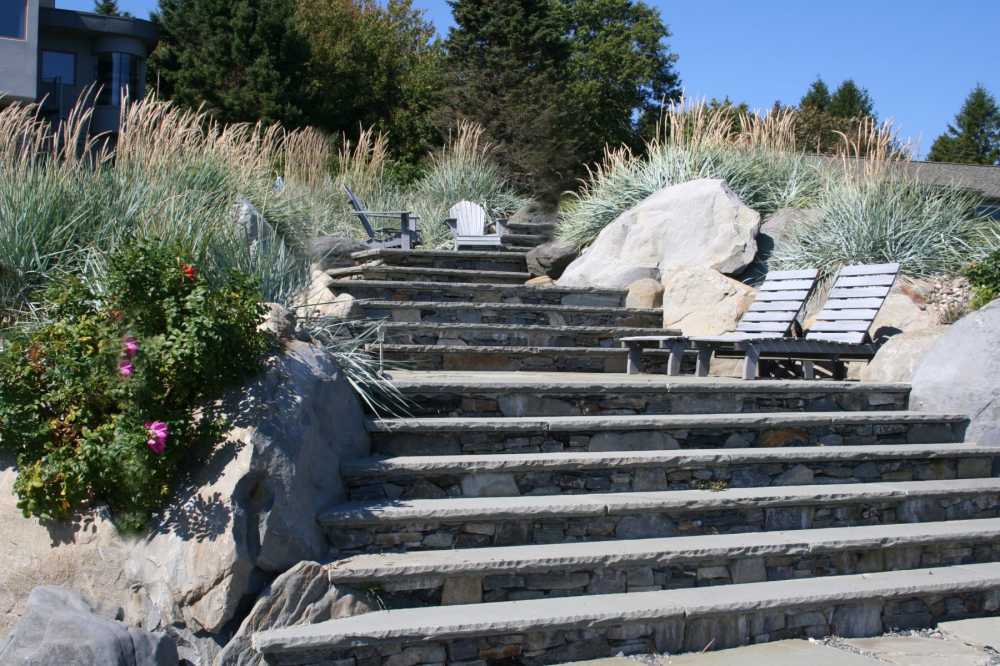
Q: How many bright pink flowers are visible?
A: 3